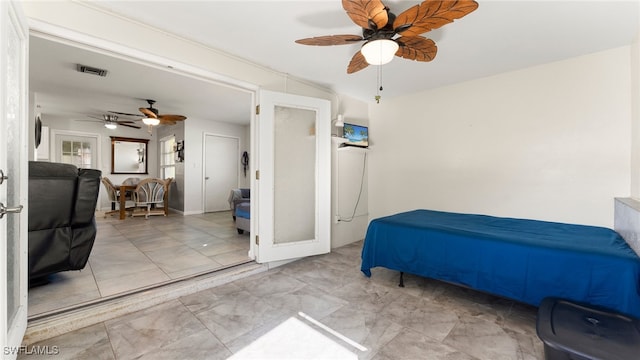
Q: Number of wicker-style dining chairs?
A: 4